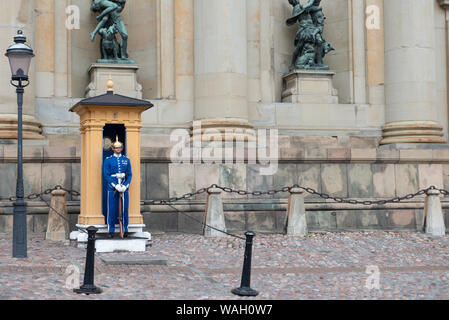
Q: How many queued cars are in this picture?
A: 0